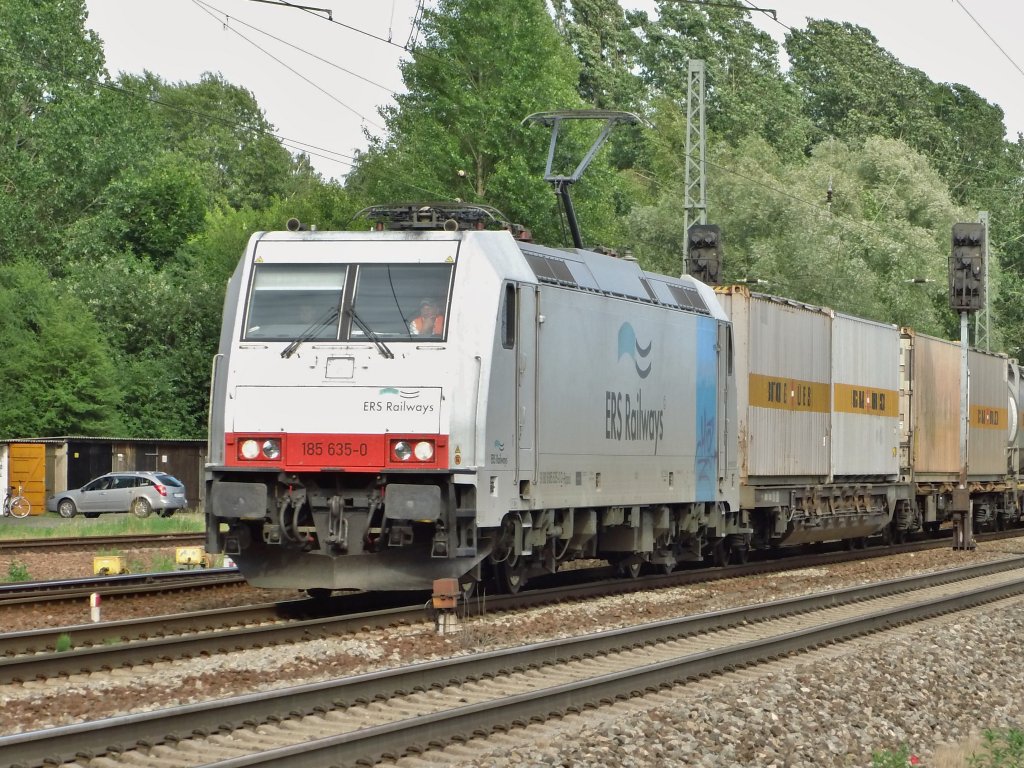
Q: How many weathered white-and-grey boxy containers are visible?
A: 4